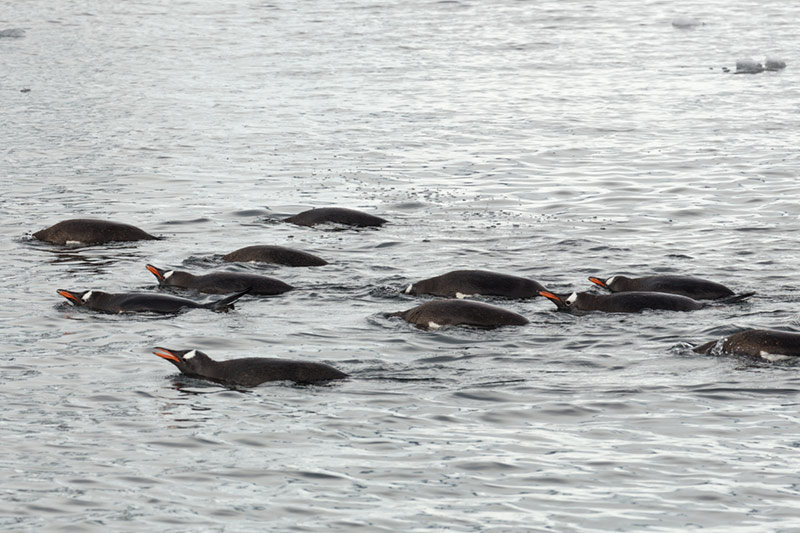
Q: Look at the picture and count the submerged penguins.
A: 6